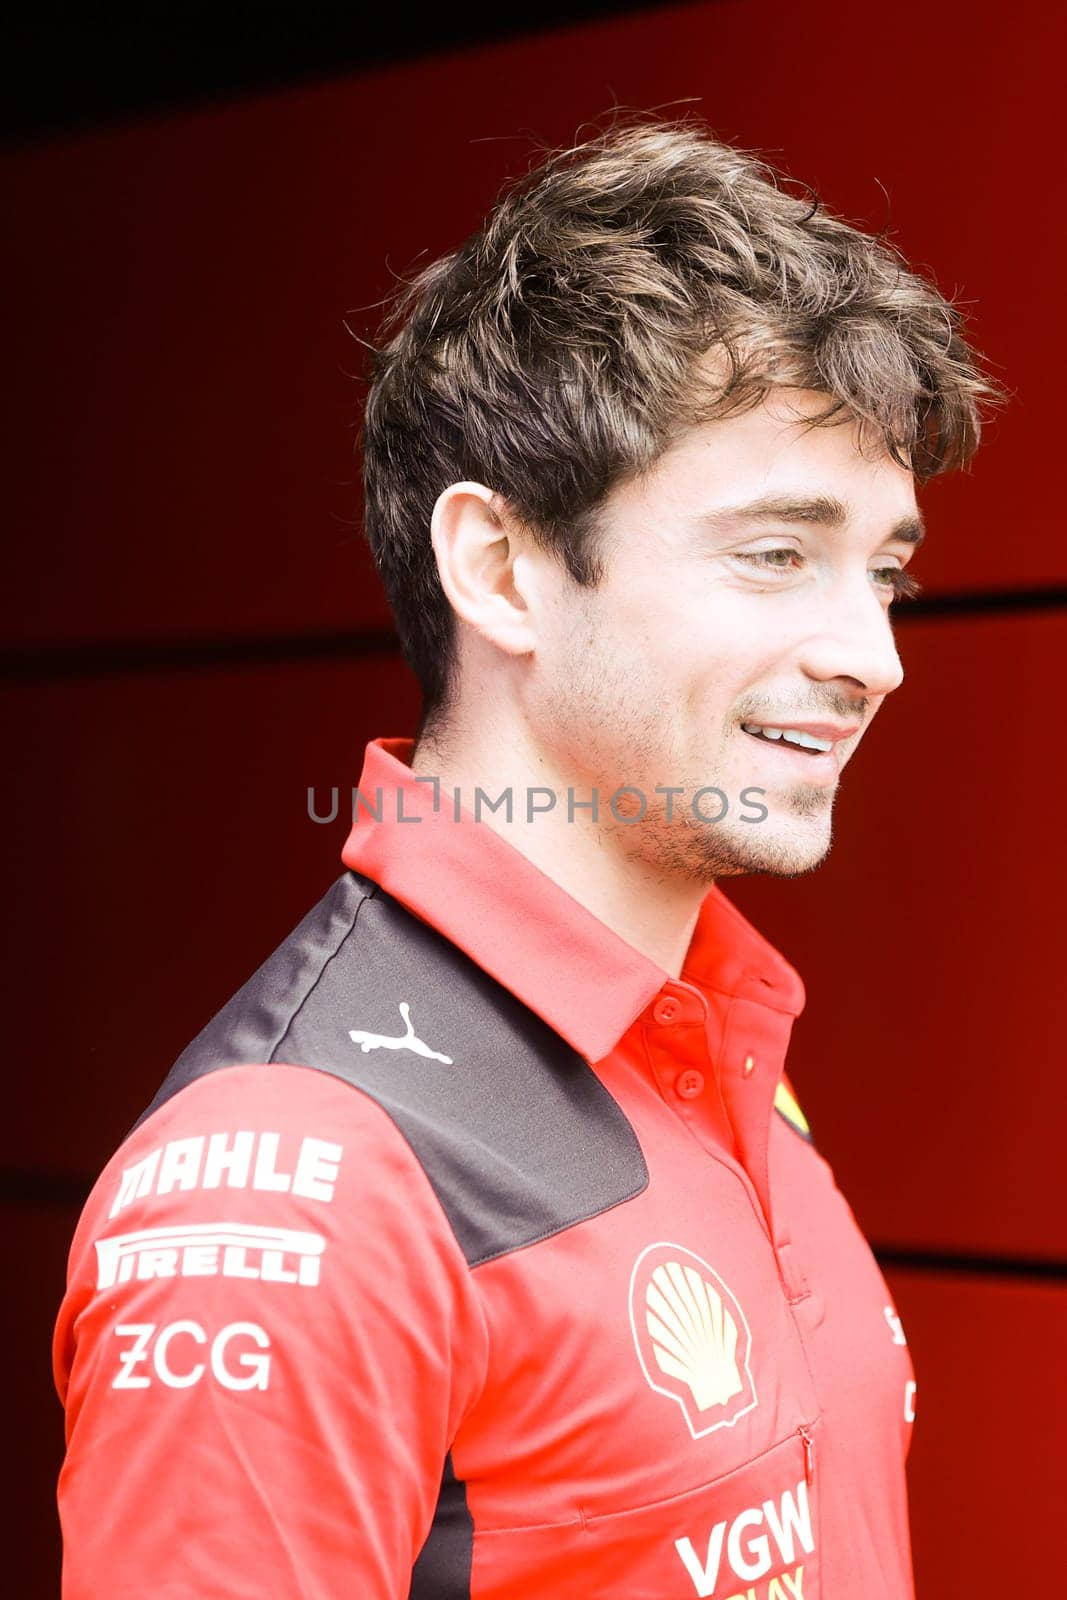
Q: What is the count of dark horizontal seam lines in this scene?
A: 2